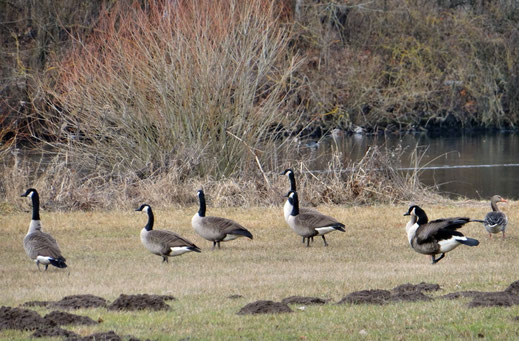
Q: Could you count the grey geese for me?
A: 1